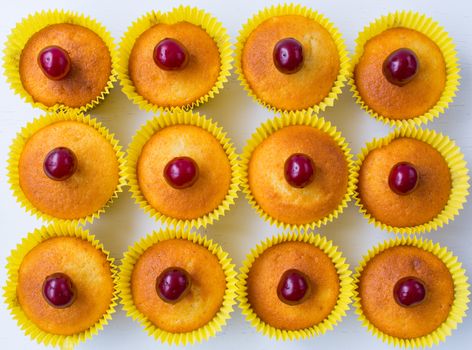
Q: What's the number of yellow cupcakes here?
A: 12